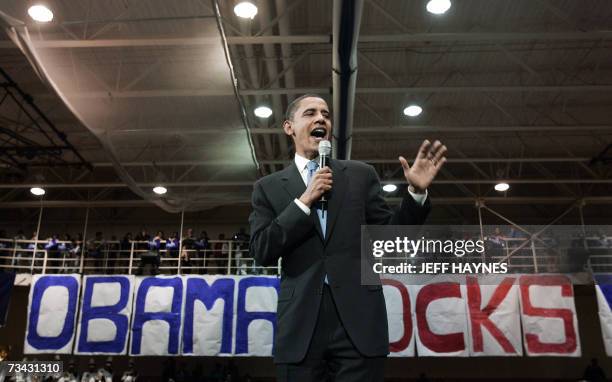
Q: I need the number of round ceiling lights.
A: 9